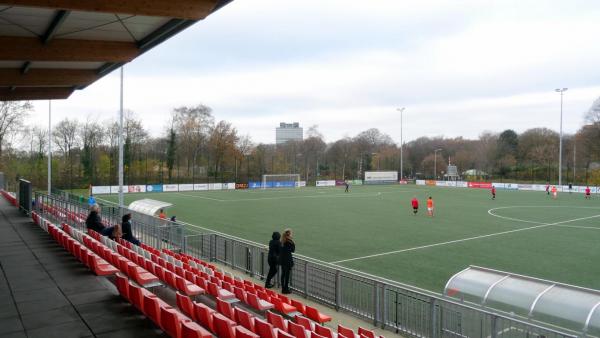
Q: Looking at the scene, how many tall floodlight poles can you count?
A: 4